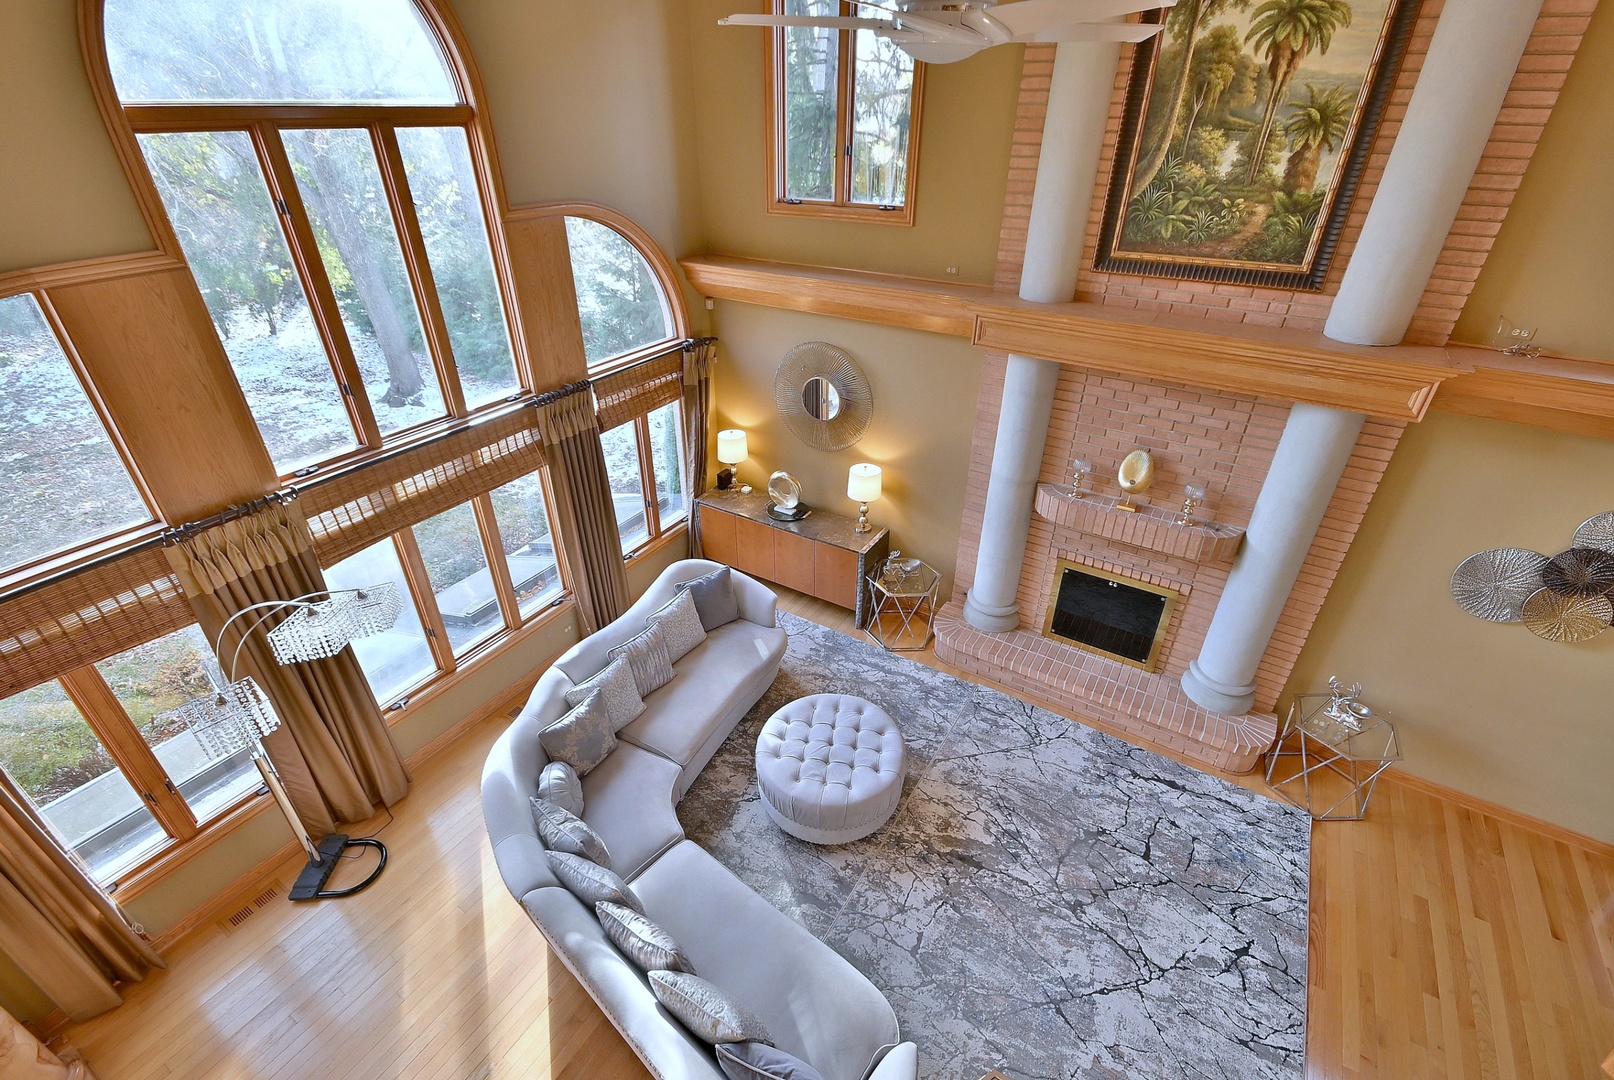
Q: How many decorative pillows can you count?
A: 11